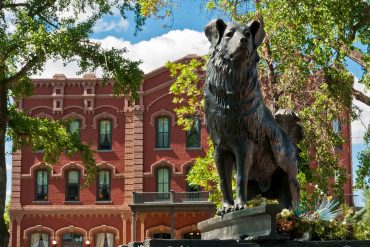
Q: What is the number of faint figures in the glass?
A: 0